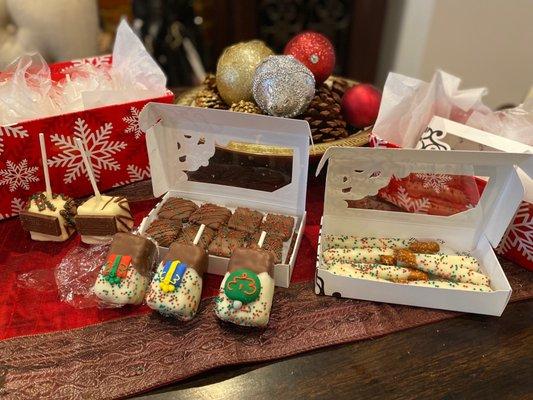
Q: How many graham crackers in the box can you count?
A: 8